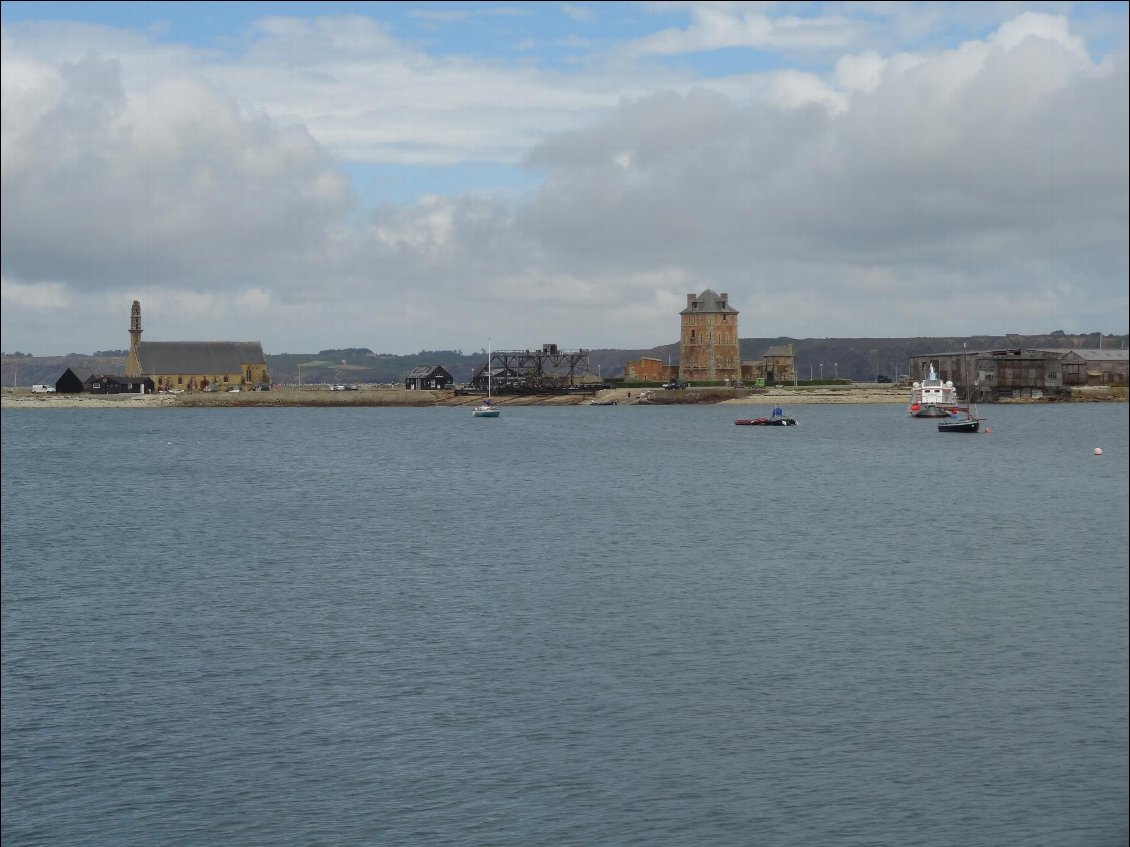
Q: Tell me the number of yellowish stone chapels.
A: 1